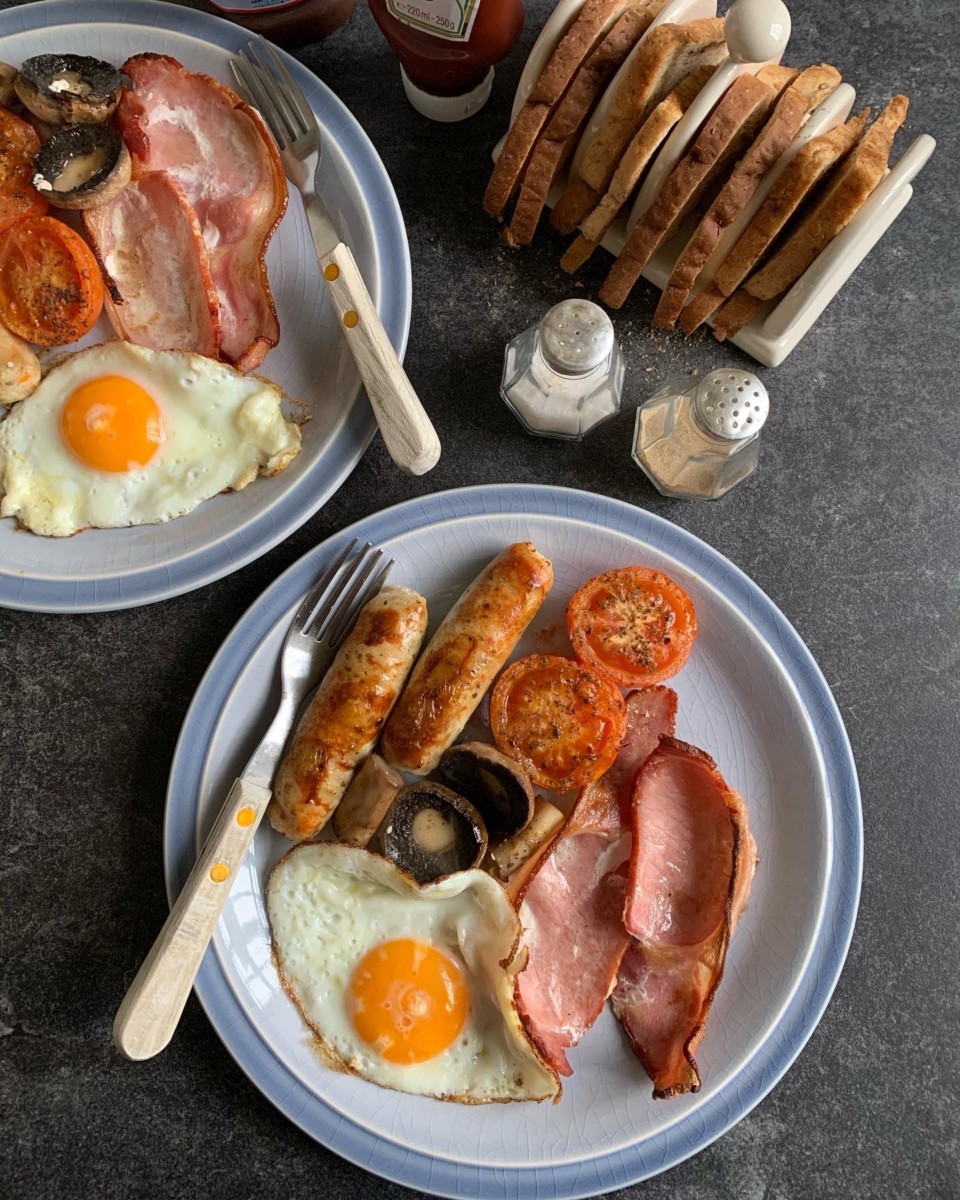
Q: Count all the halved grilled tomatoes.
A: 4